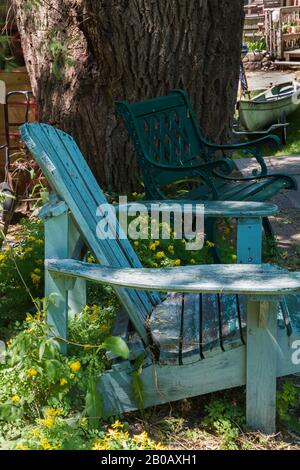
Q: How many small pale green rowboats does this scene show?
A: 1